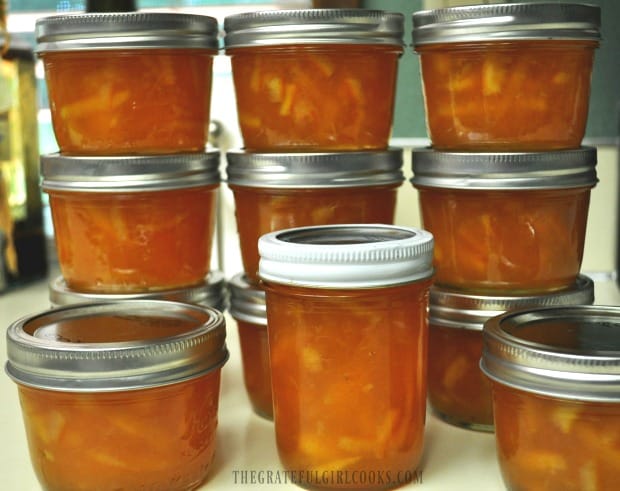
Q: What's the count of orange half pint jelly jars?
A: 12